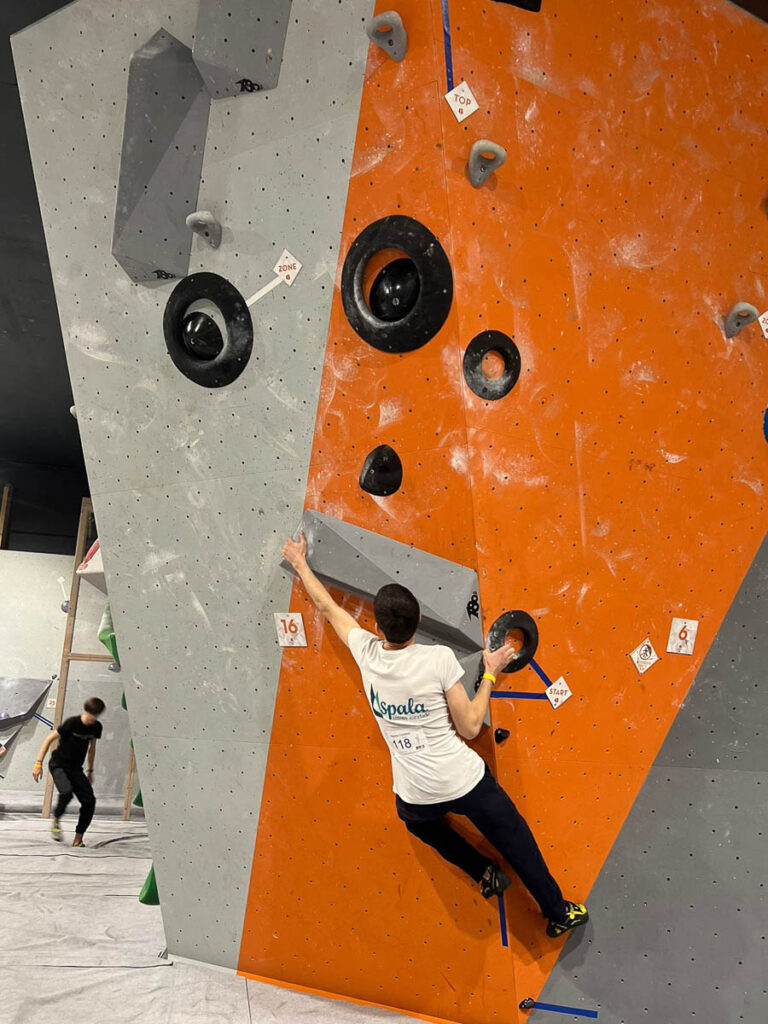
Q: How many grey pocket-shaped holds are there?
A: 4